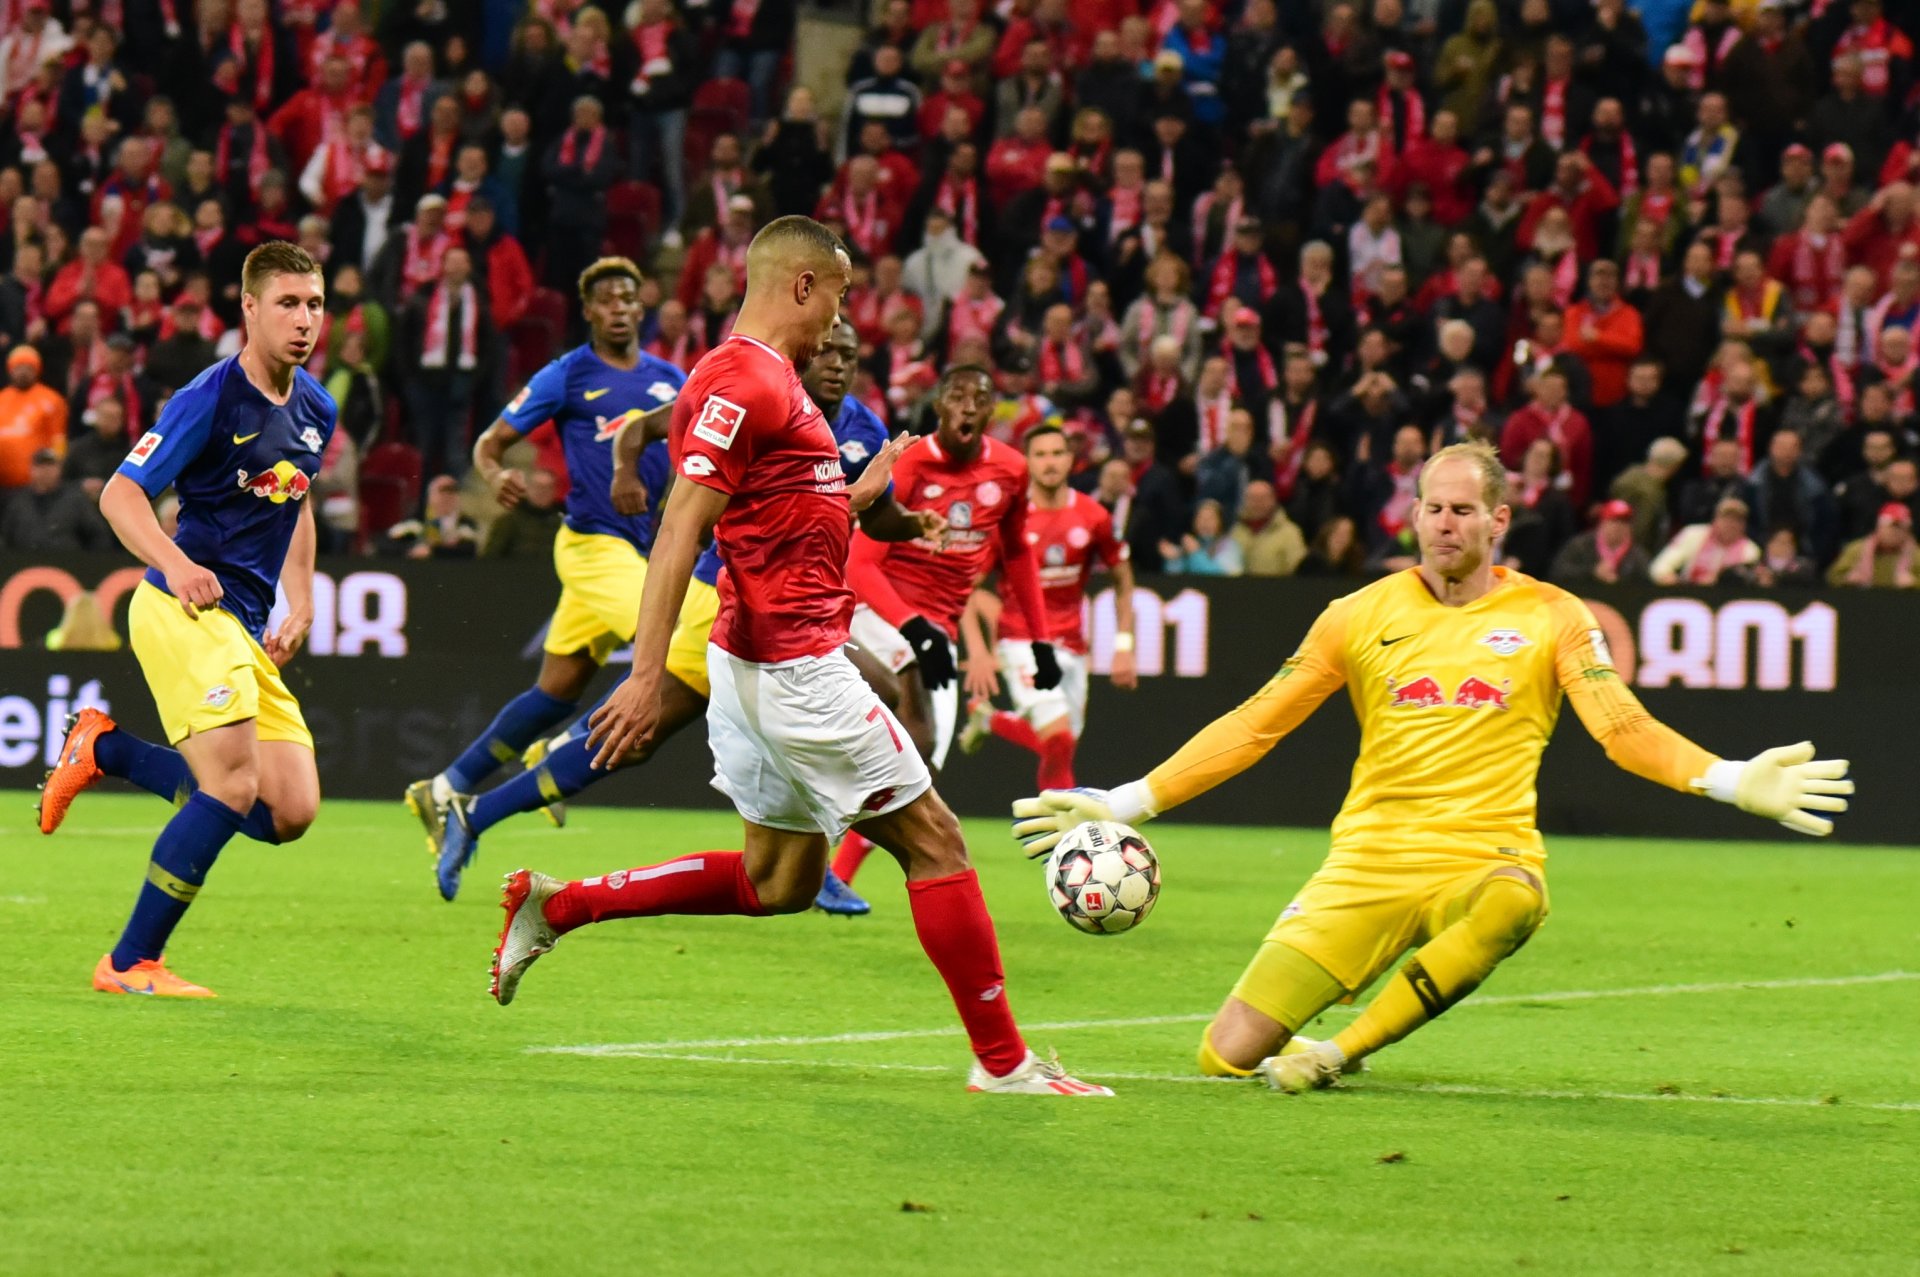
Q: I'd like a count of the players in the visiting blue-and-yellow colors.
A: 3